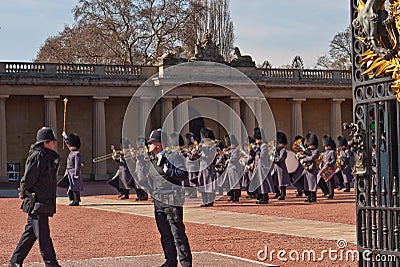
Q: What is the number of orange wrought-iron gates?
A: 0